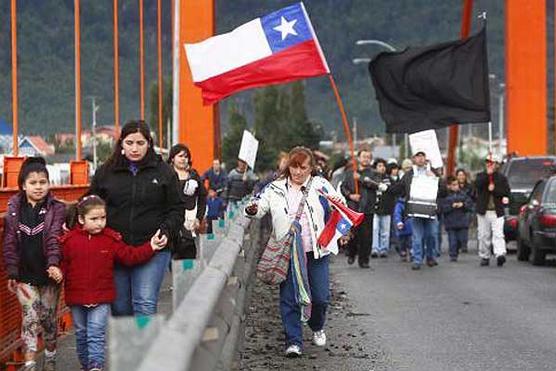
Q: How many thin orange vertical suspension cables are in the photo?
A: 5